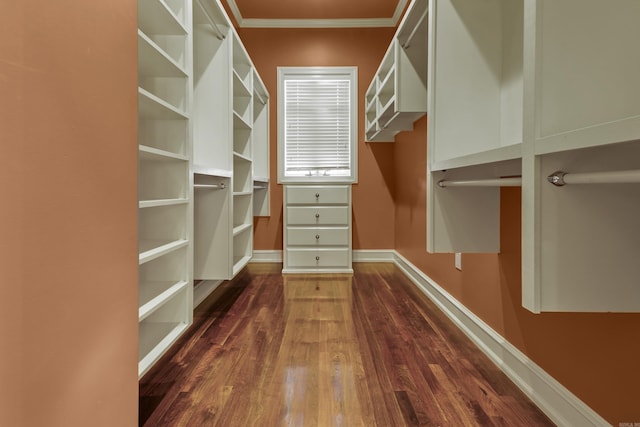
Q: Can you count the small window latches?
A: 2